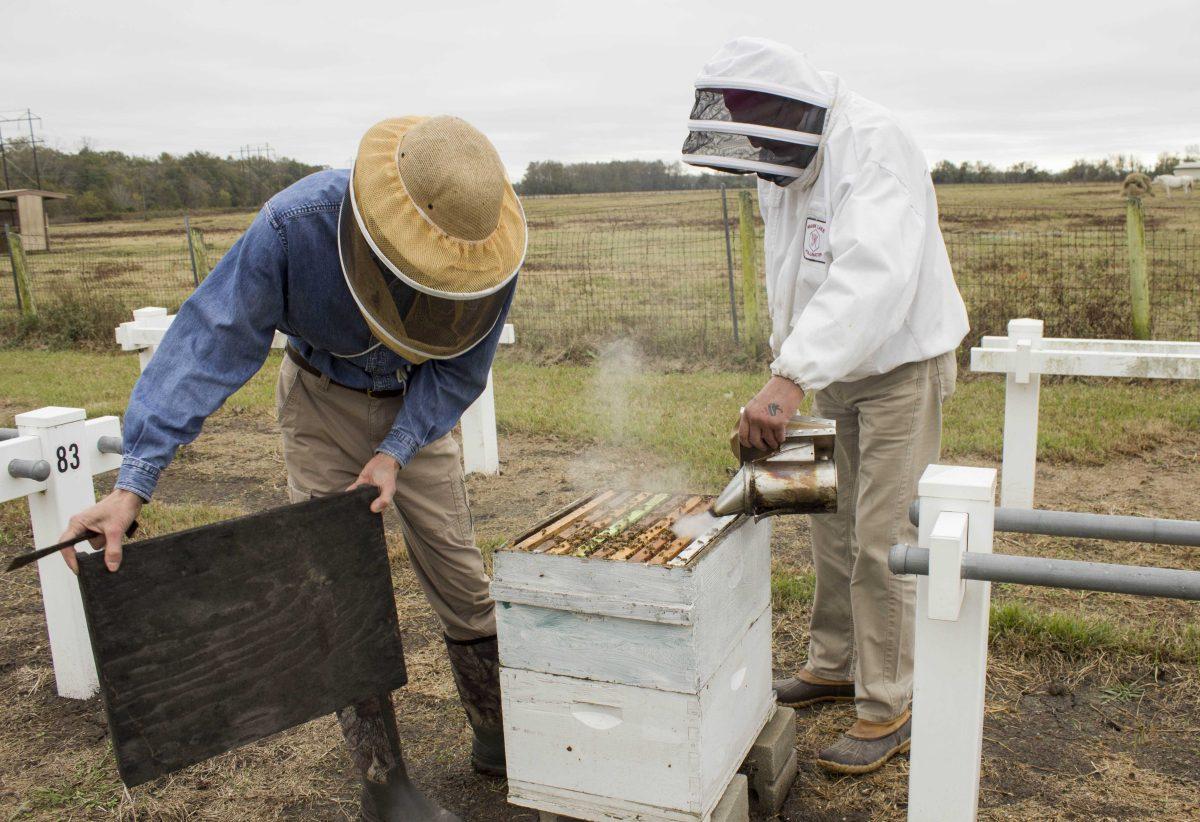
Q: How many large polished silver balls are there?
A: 0